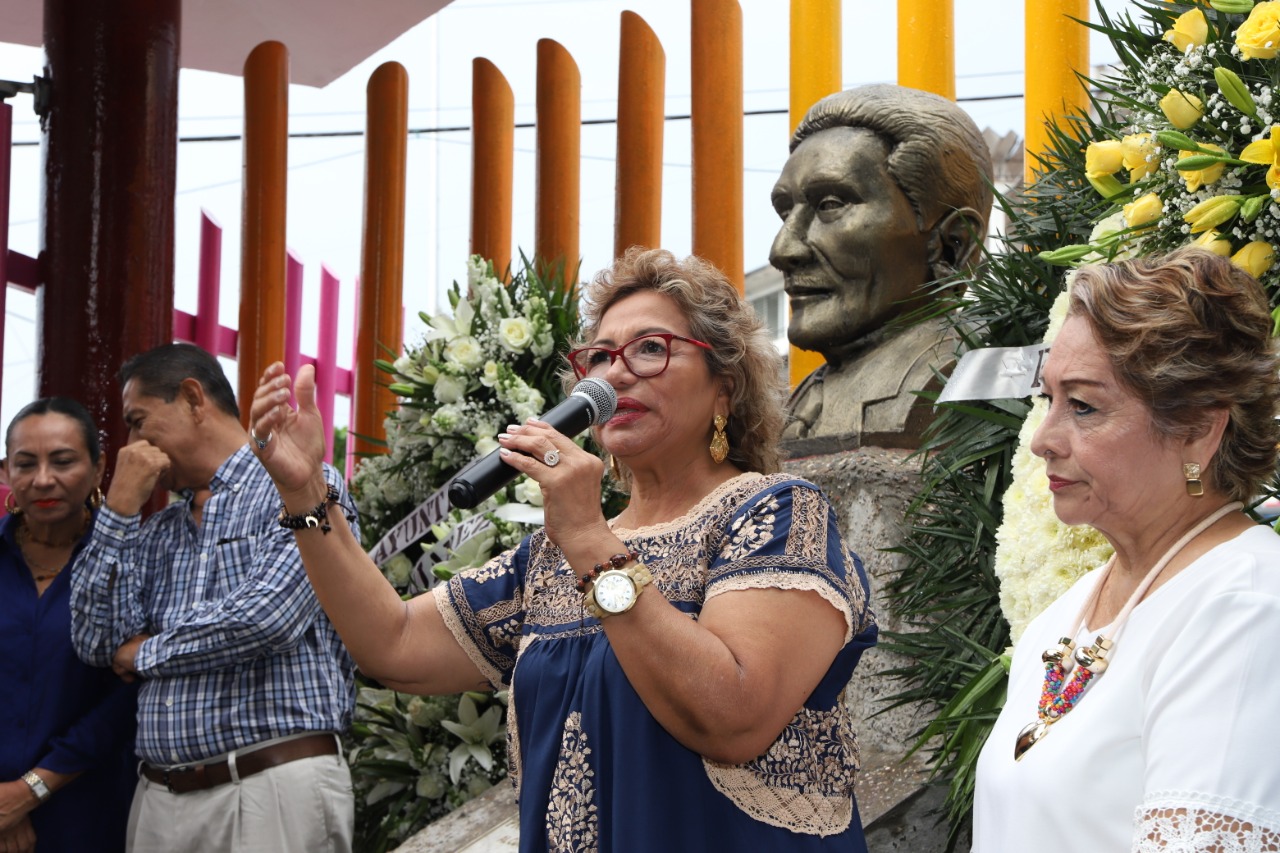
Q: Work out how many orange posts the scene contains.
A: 6